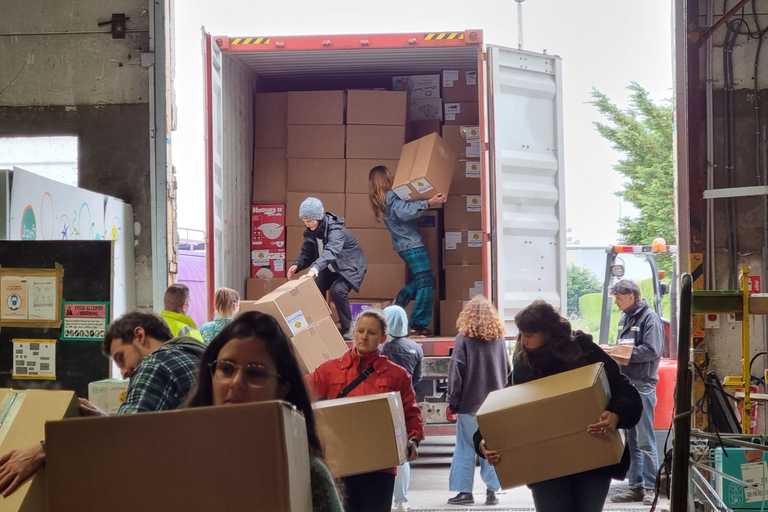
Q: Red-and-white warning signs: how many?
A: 1